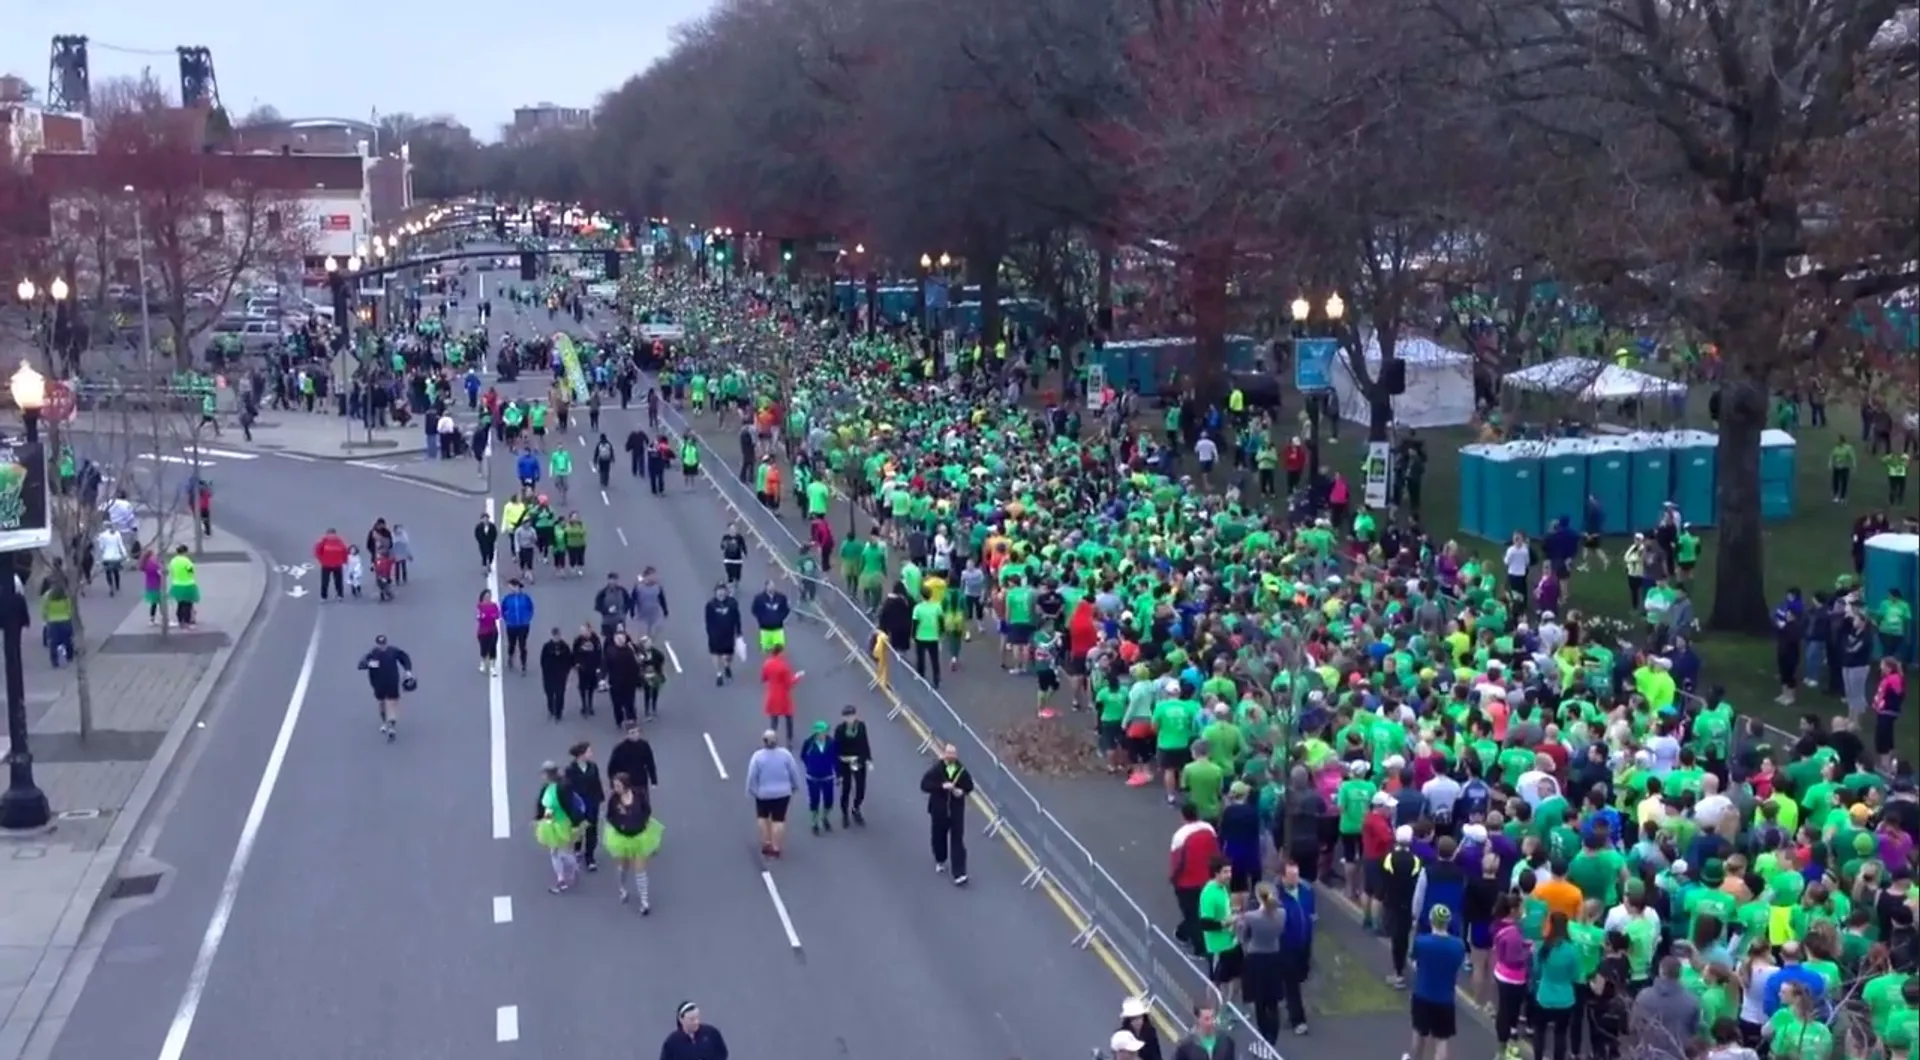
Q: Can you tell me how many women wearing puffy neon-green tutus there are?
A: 2